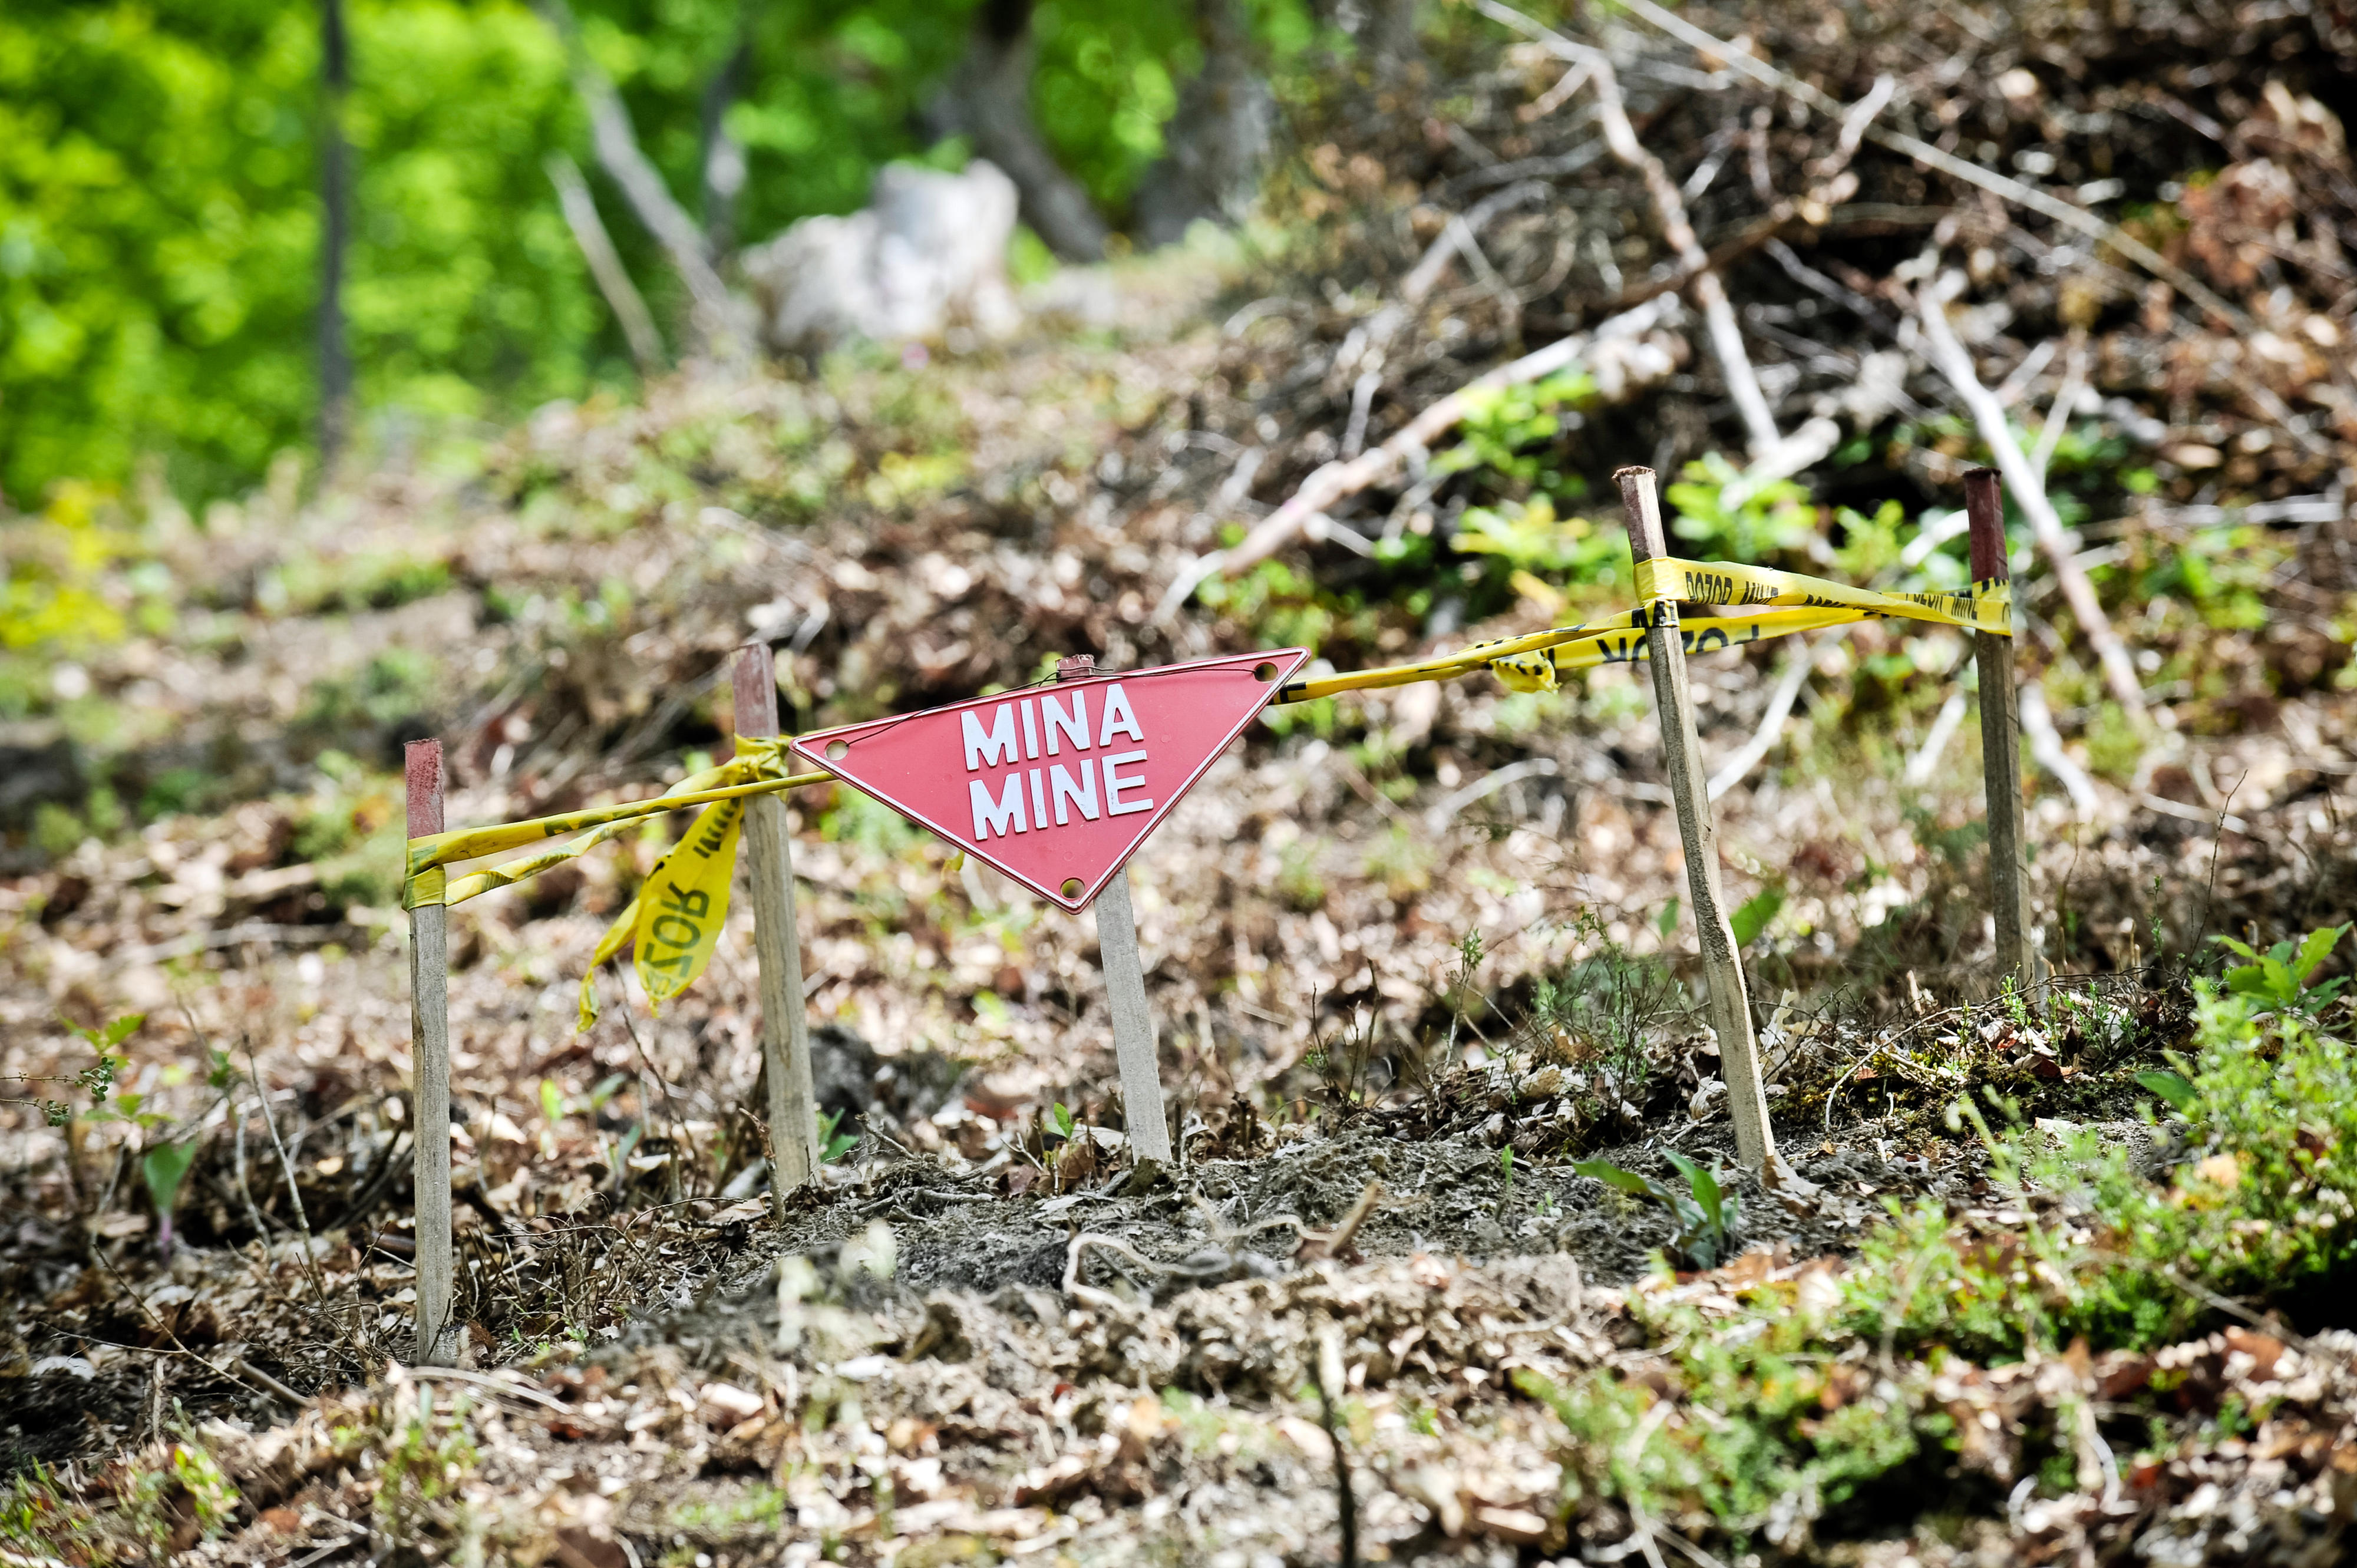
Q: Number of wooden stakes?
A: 5